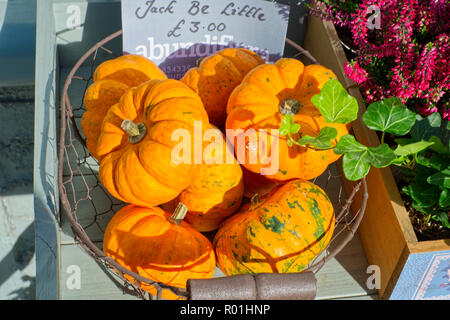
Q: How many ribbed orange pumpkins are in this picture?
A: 7